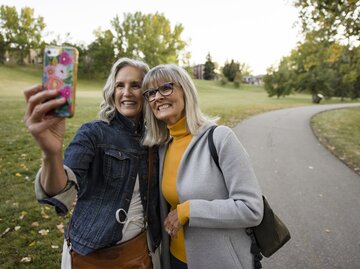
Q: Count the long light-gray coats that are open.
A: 1